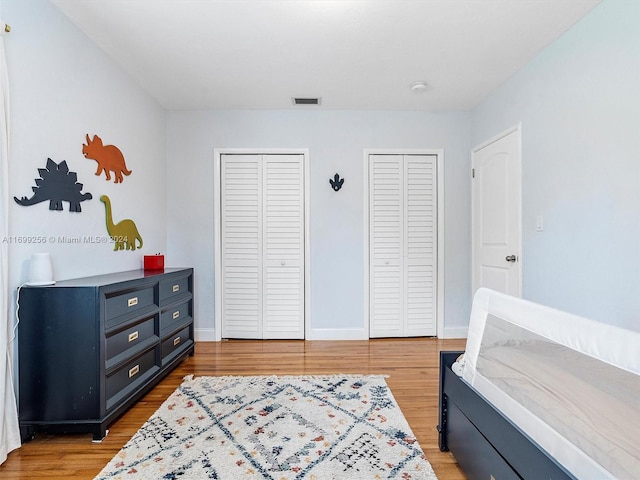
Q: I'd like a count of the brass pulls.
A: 6